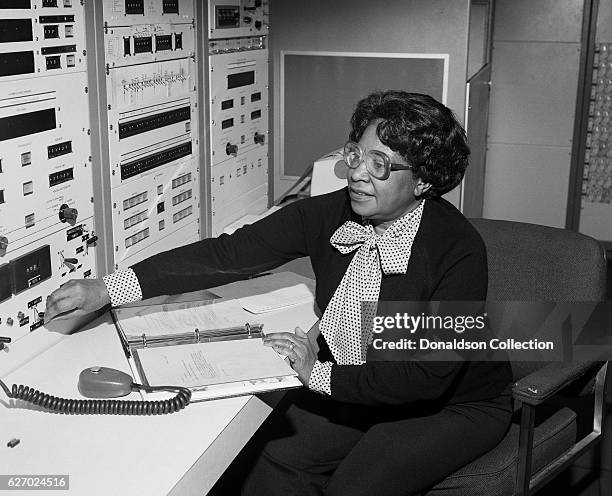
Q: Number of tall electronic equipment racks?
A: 3